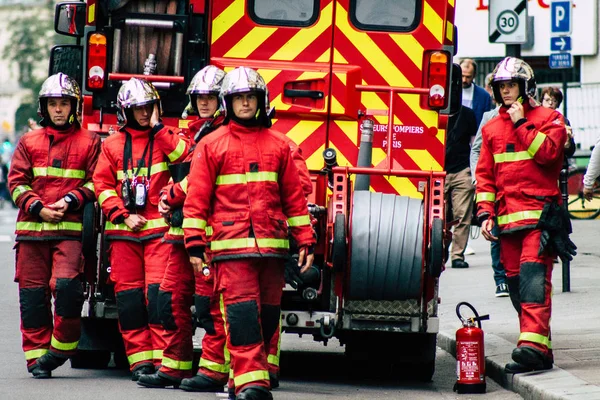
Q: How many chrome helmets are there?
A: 5